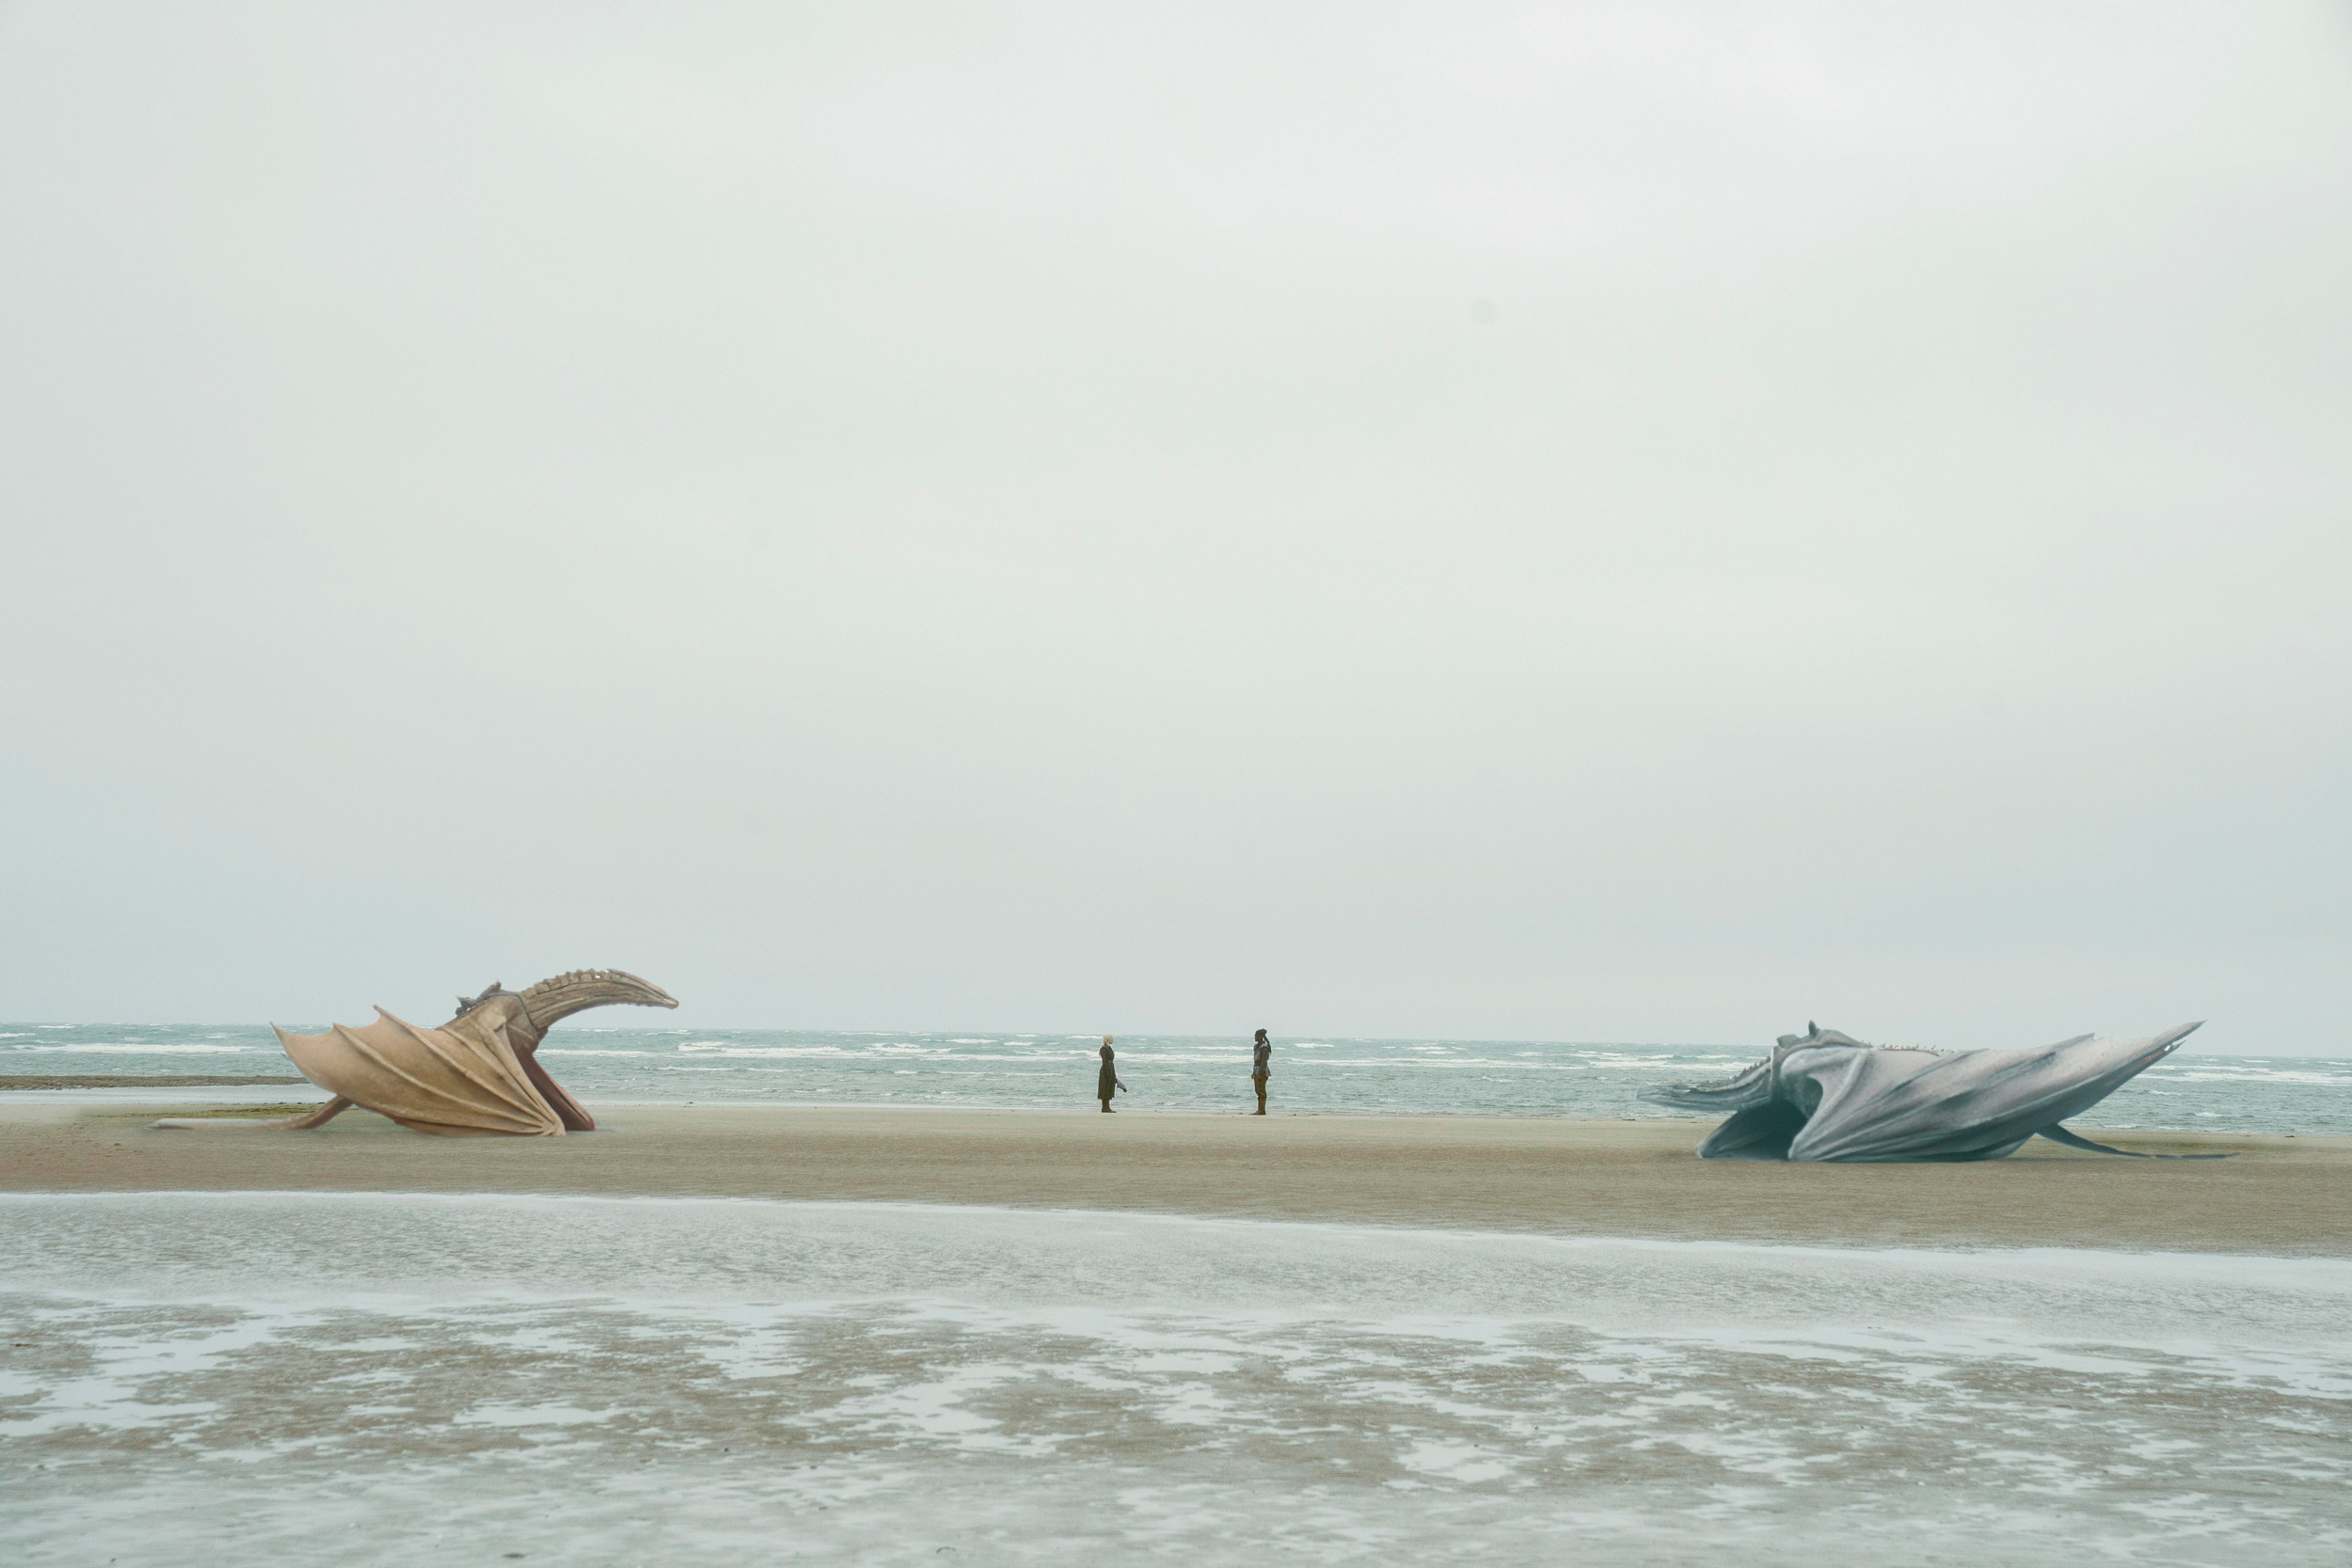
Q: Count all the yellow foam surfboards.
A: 0